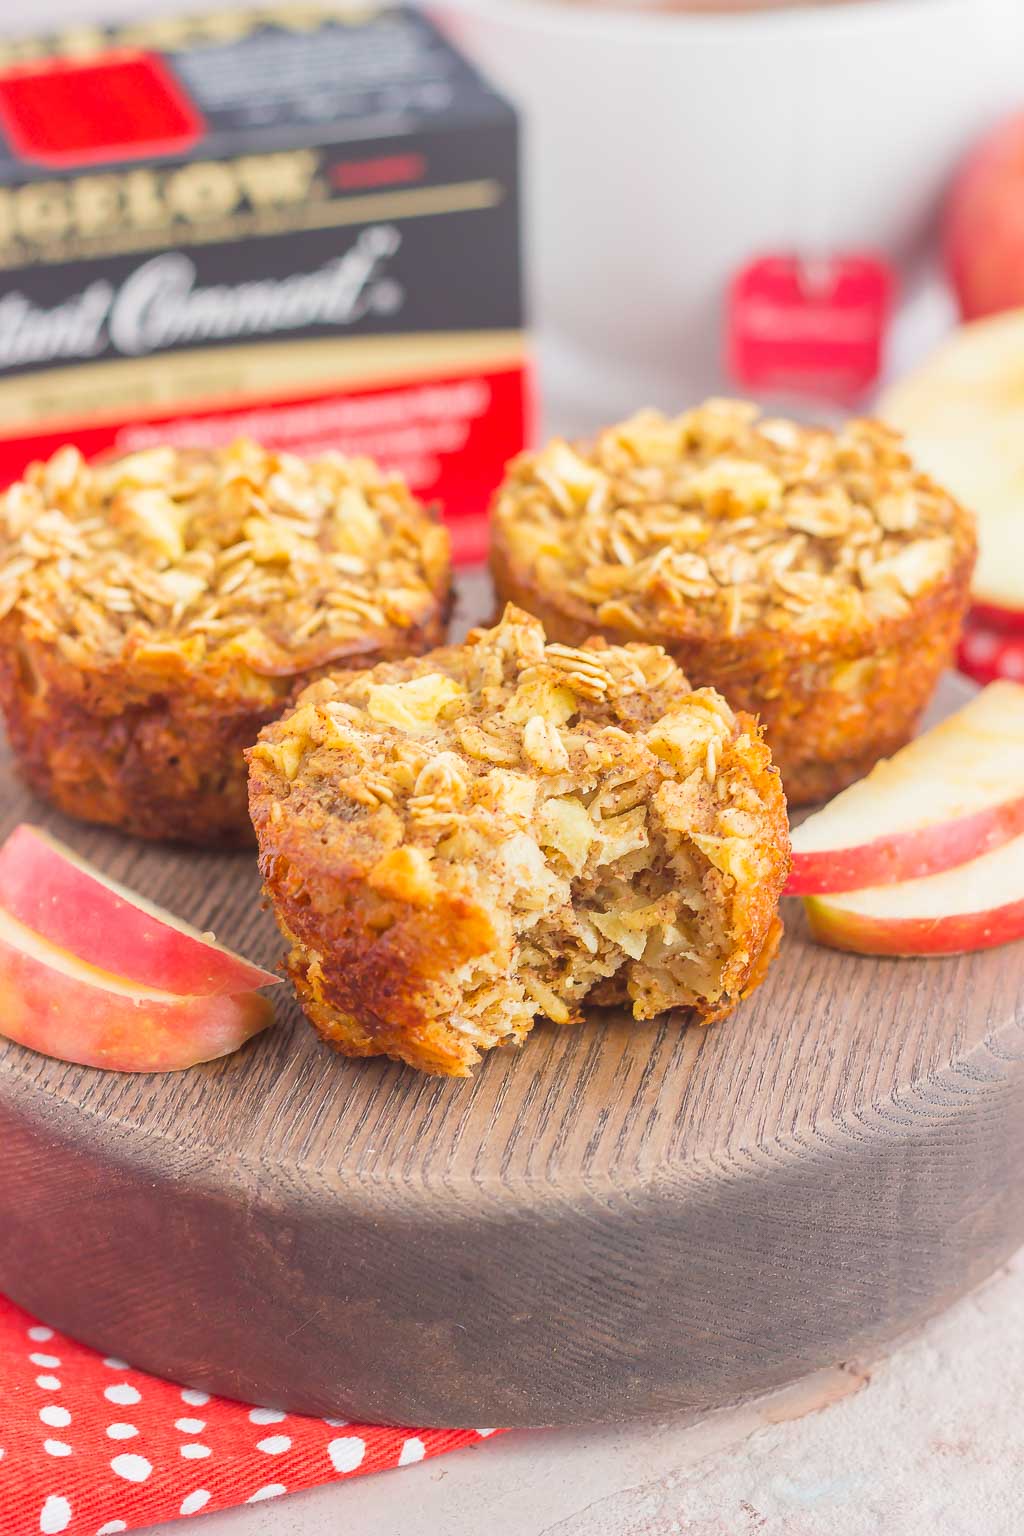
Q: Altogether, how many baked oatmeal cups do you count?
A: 3